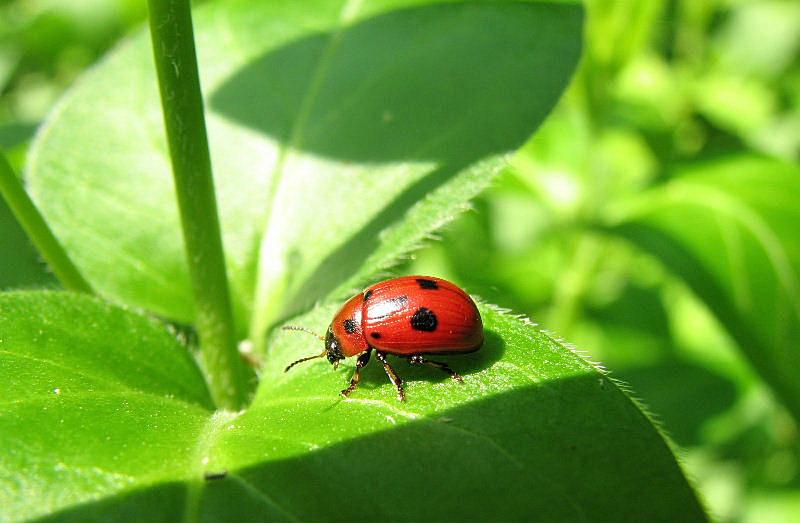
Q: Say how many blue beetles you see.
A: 0